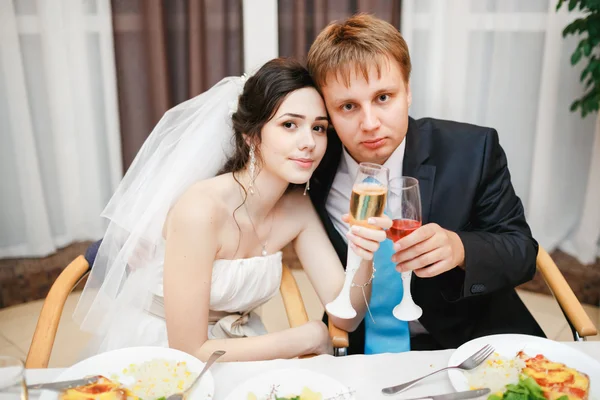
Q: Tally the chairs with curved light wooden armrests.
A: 2